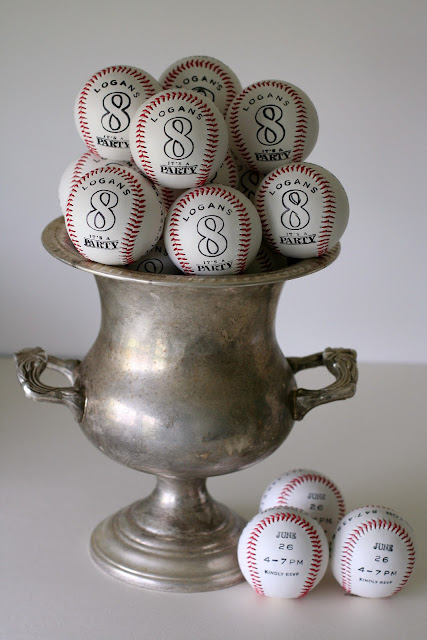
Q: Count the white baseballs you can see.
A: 15